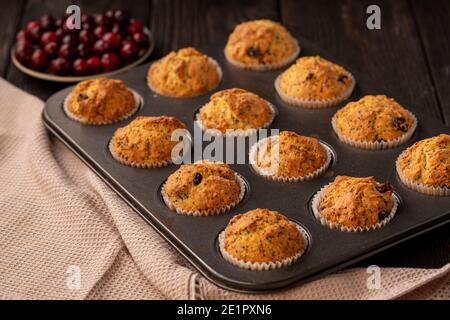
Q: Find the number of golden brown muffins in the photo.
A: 12